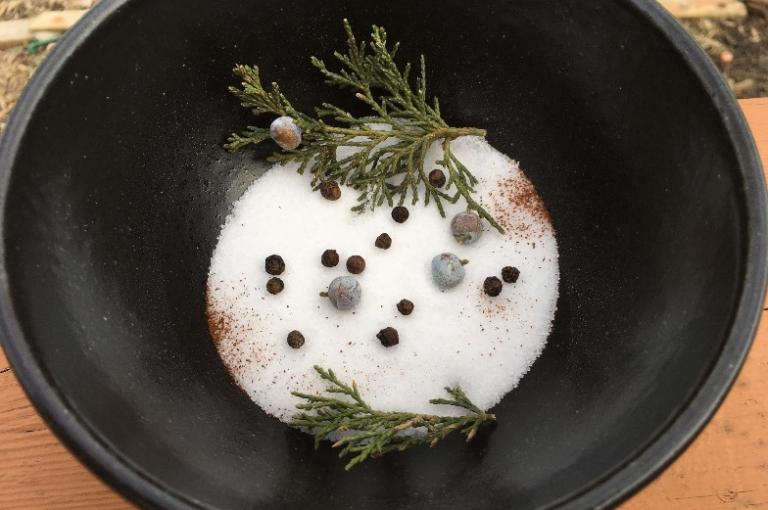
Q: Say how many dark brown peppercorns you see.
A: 13